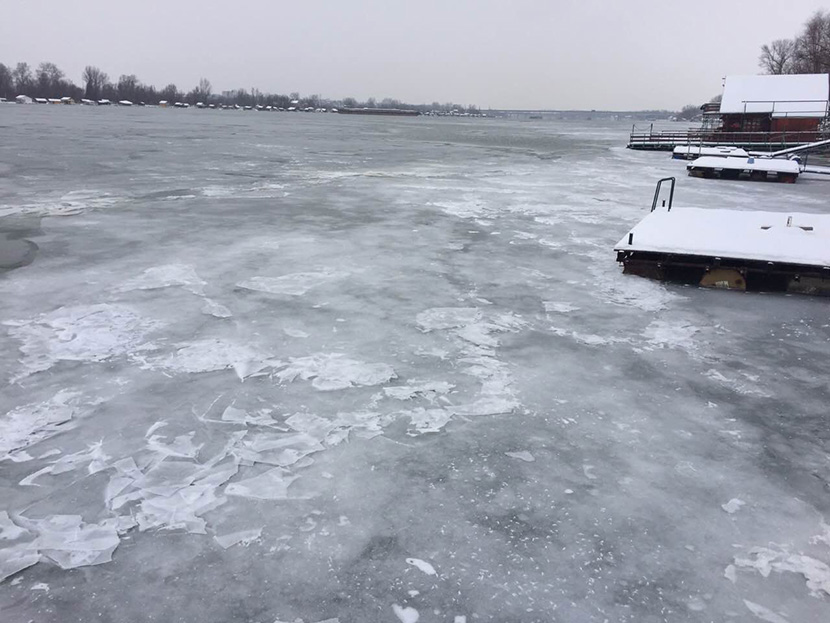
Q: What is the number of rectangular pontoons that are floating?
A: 3